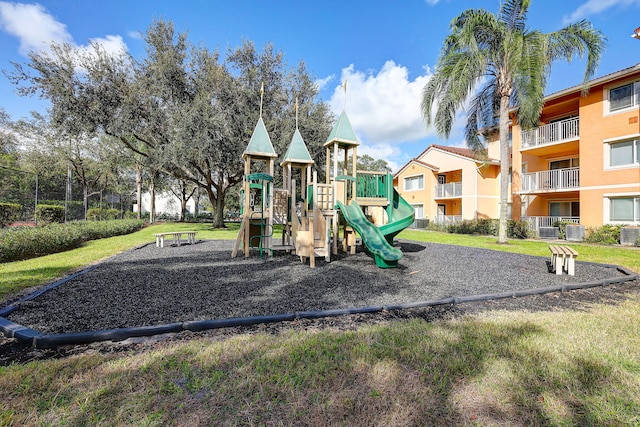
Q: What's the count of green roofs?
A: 3